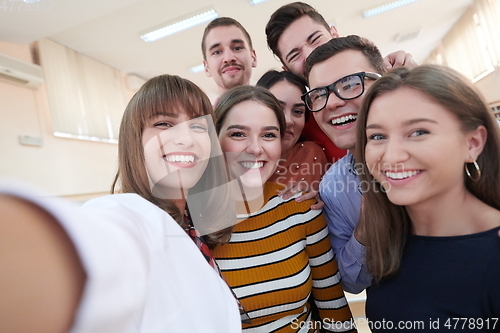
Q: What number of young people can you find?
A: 7